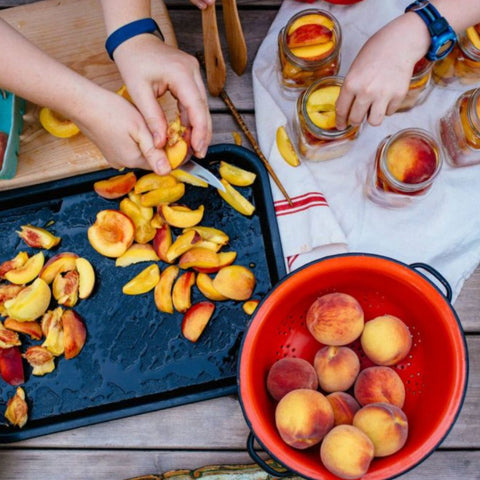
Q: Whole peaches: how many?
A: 9